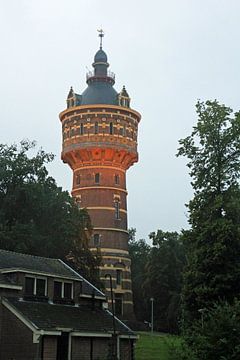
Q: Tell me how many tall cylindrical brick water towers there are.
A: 1